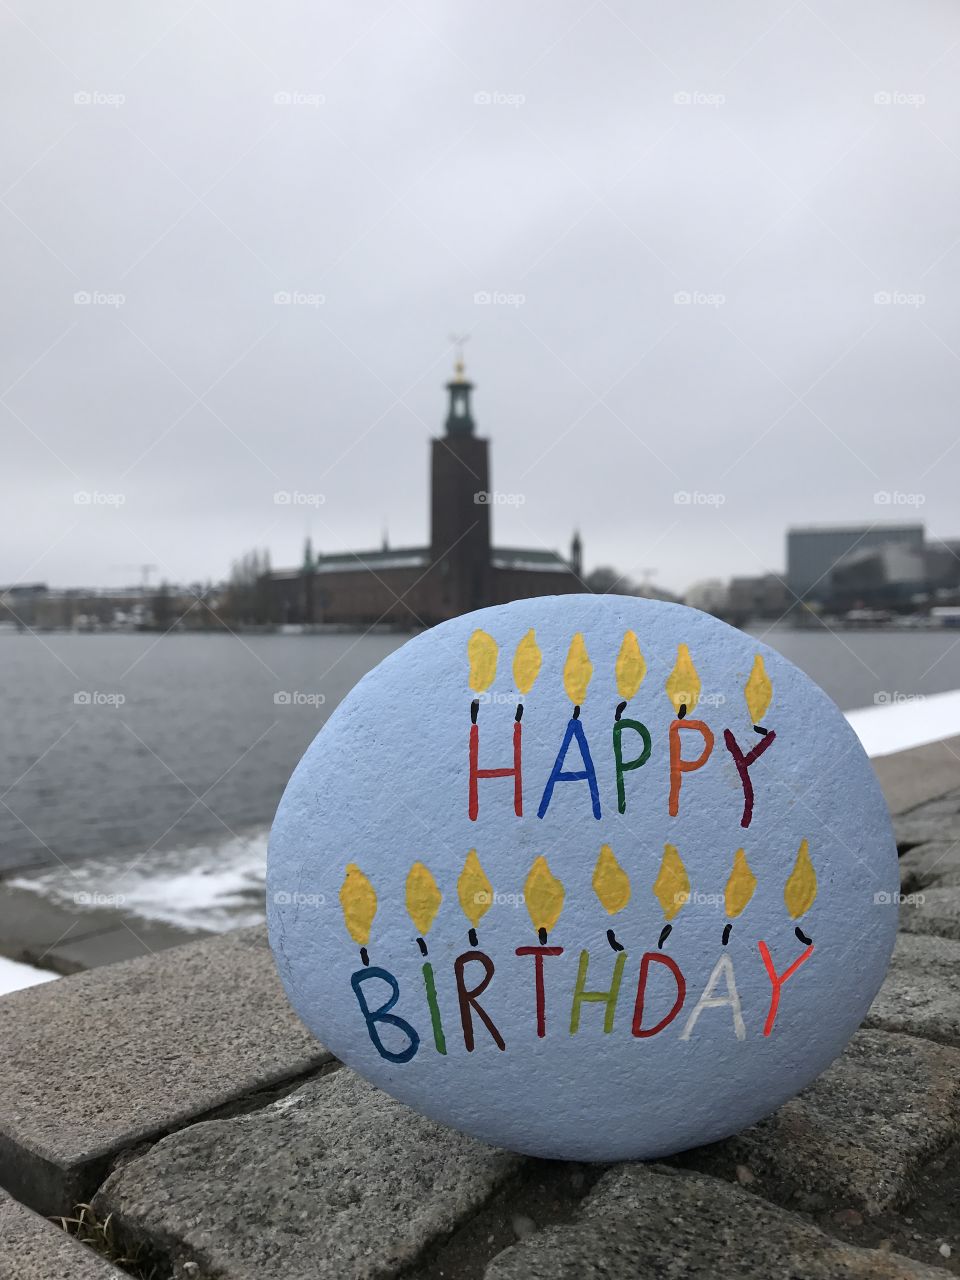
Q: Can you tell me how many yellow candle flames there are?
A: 14